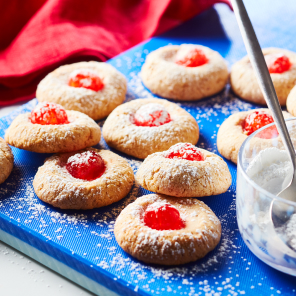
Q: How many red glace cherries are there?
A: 9